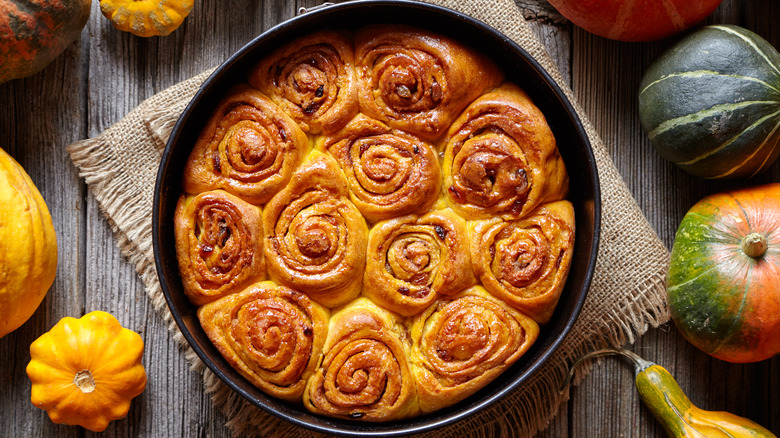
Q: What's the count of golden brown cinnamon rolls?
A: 12